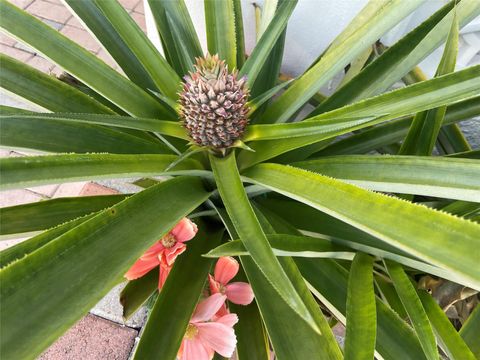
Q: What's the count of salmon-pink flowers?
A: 3